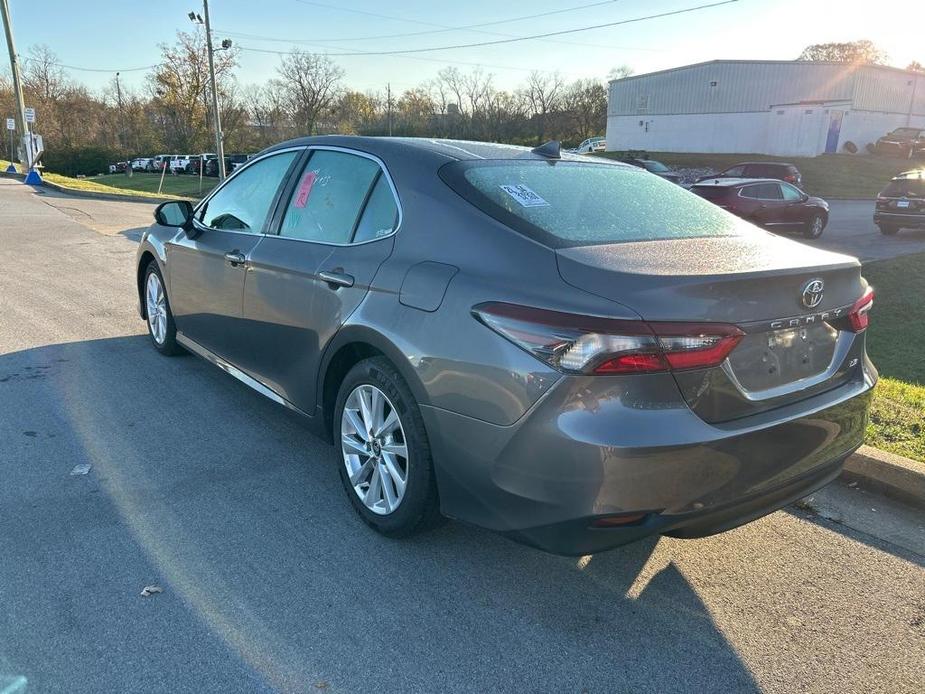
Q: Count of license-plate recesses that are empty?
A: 1